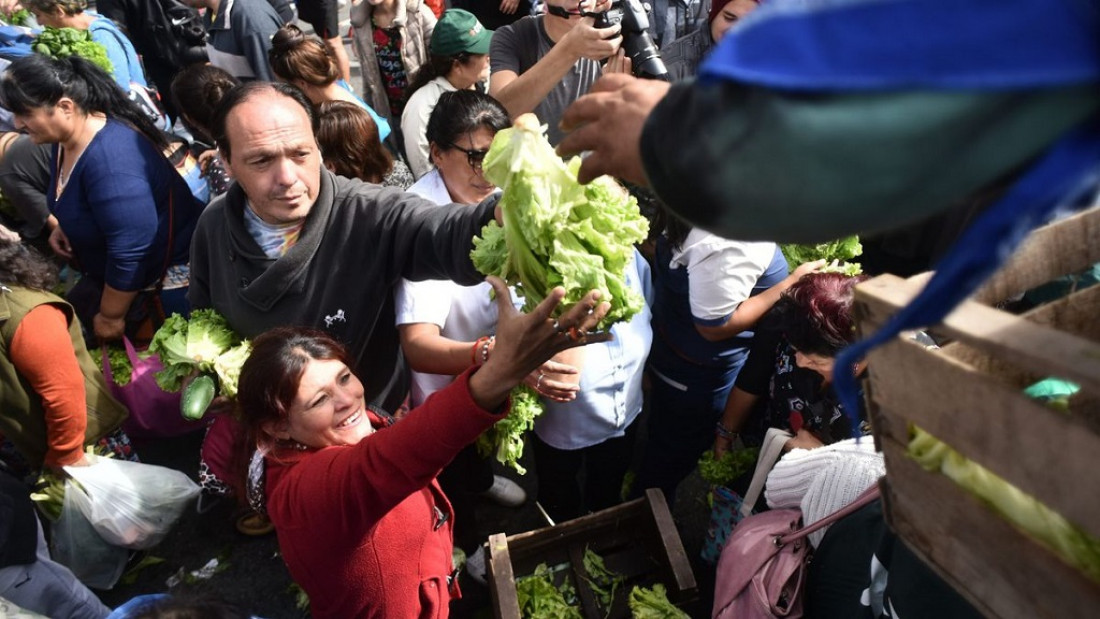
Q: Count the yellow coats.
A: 0